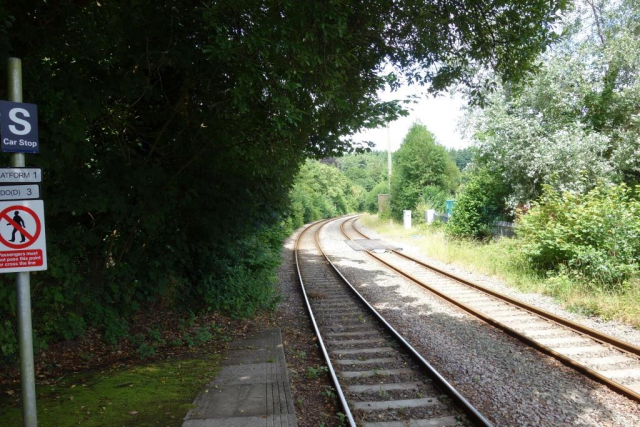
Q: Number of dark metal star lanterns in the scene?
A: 0